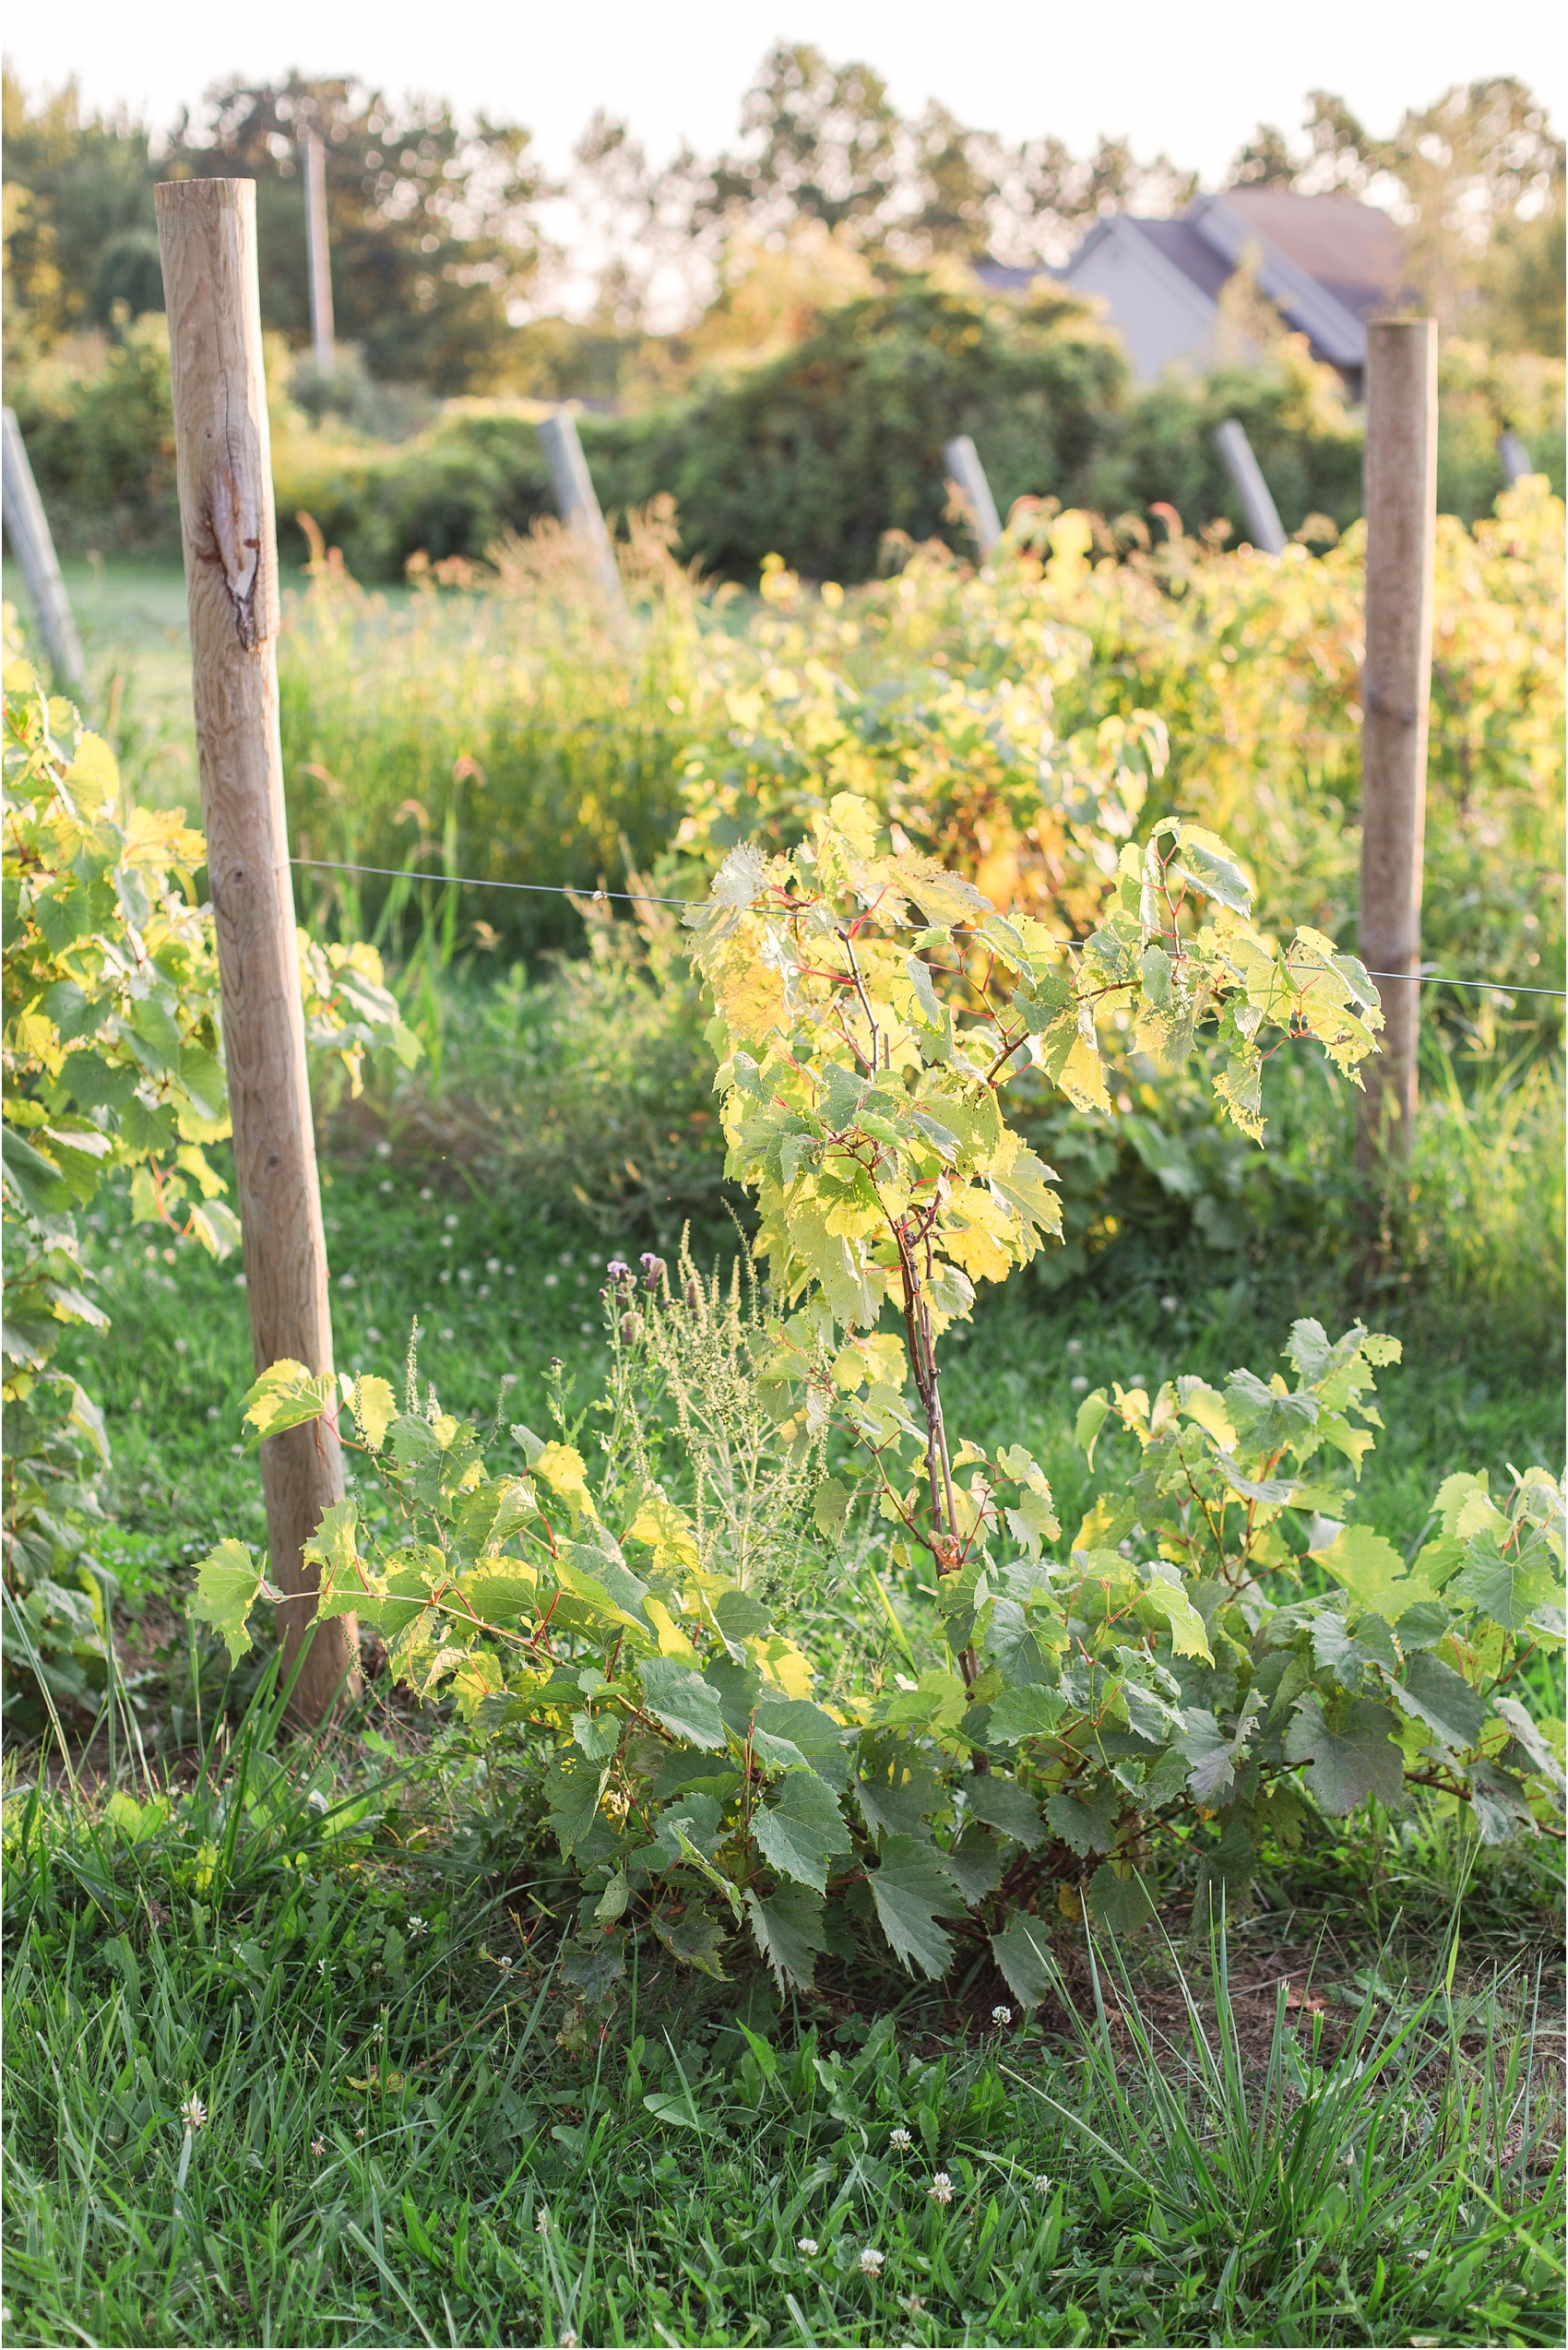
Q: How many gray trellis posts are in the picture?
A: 5